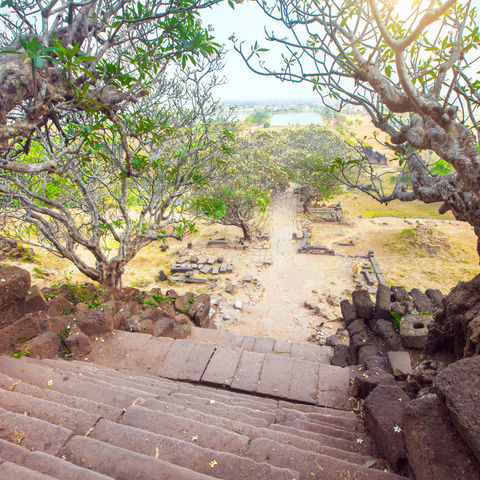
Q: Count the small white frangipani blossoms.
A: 6